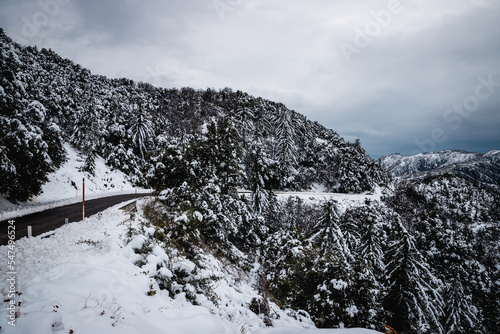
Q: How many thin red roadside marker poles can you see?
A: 5